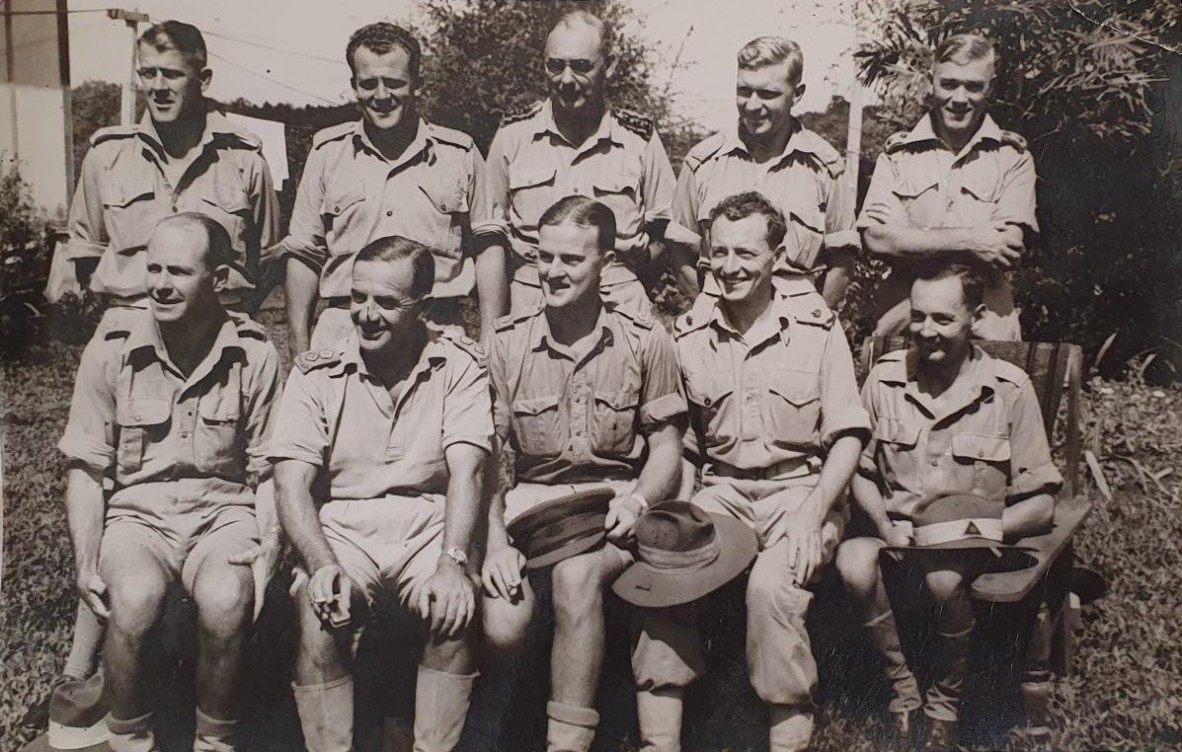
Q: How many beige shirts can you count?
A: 10